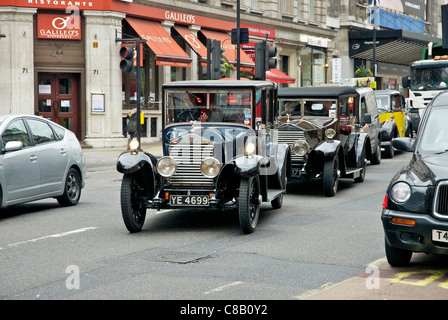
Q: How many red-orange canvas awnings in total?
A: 3